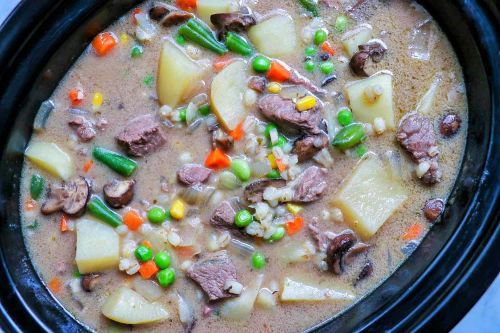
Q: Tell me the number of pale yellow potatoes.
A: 11